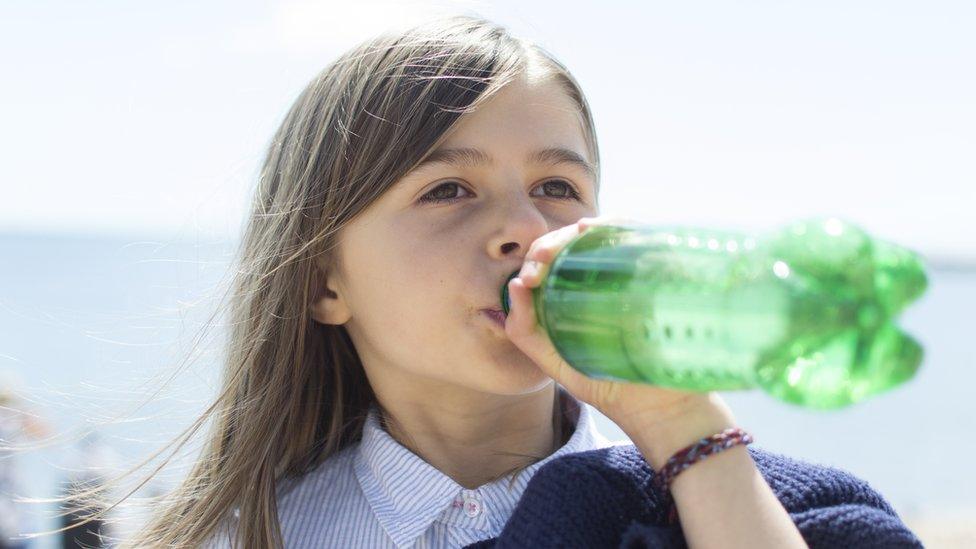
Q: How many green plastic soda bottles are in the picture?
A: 1